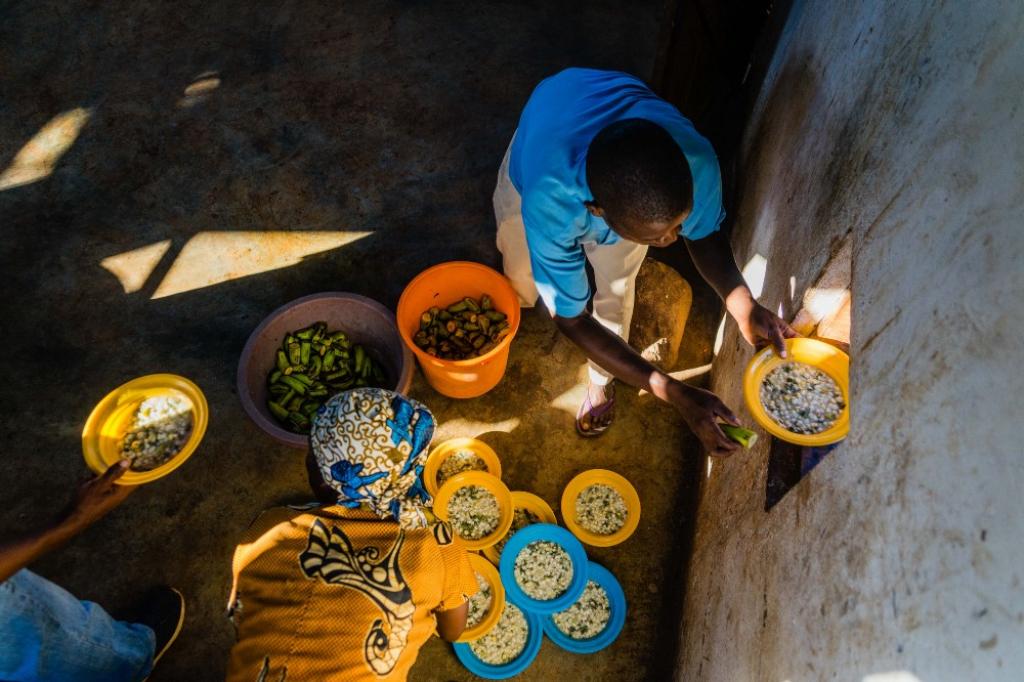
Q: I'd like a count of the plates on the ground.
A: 8